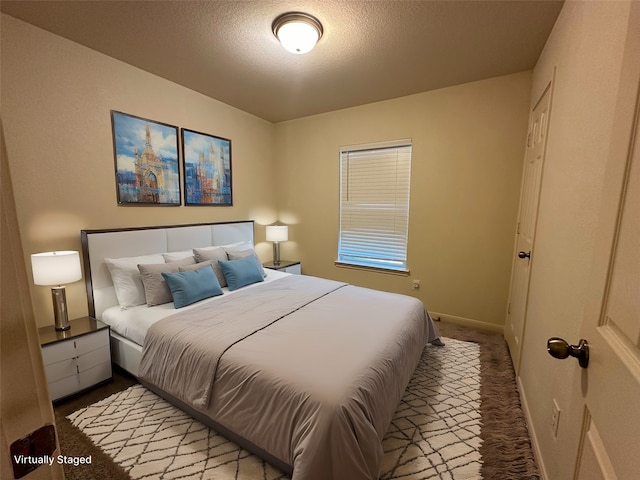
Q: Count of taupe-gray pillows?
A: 4